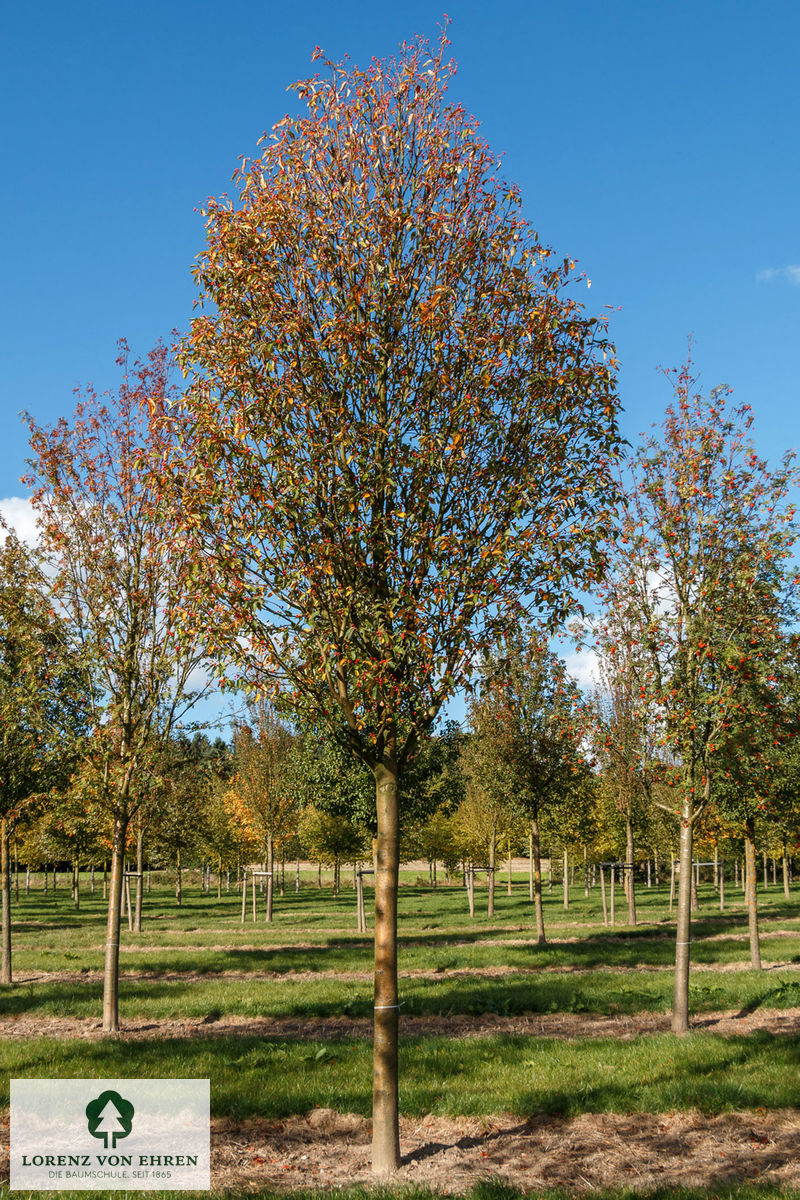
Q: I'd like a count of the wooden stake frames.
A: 6